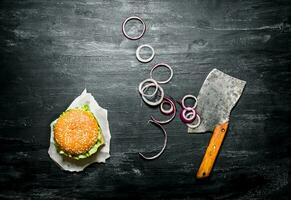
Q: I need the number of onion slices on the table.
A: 11